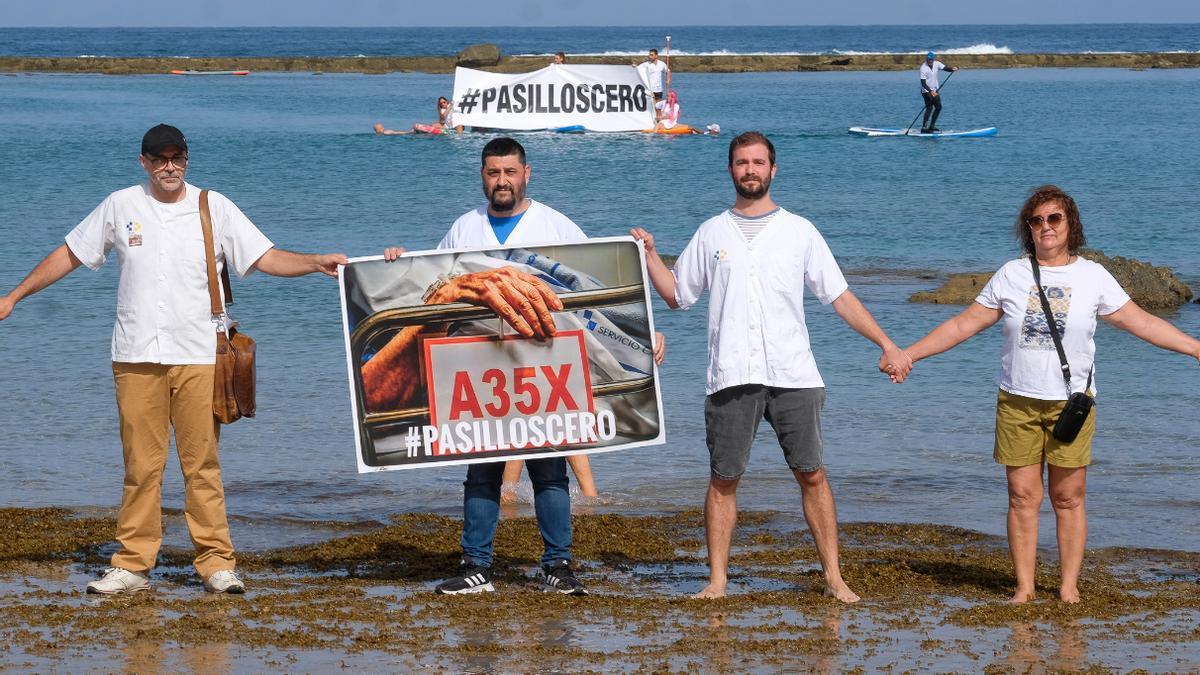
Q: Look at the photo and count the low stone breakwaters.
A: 1